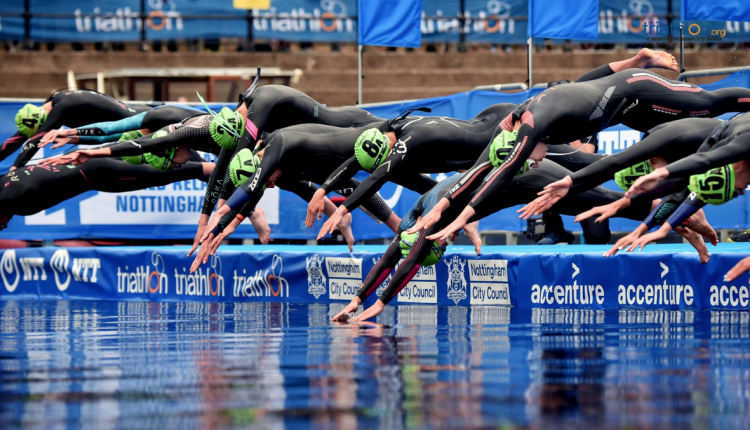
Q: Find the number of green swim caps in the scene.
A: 10